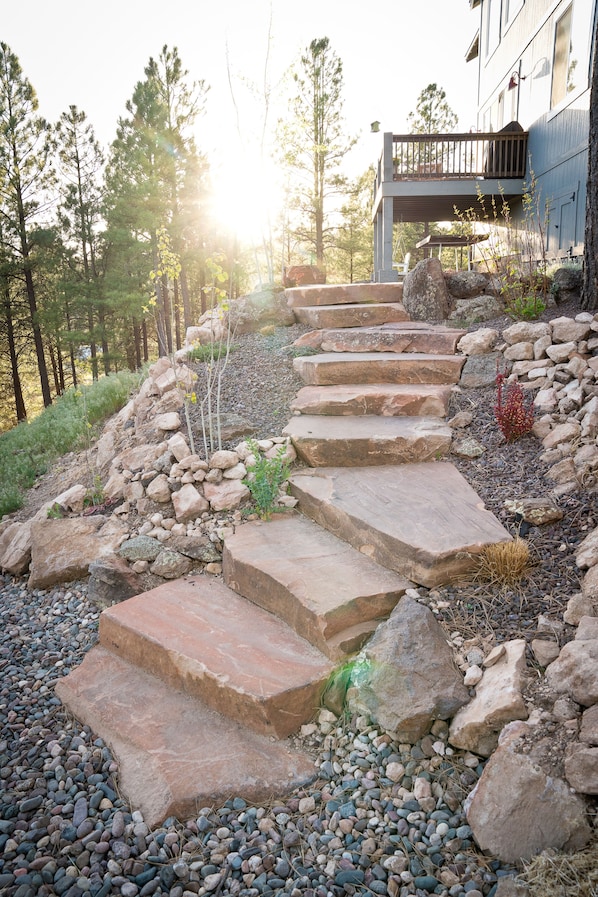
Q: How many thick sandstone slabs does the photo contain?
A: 10